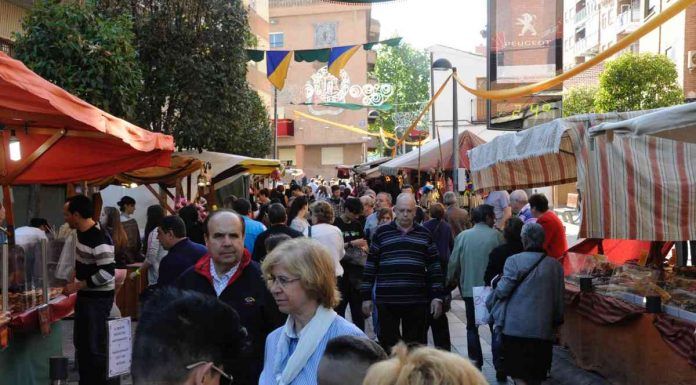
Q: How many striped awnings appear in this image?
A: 2